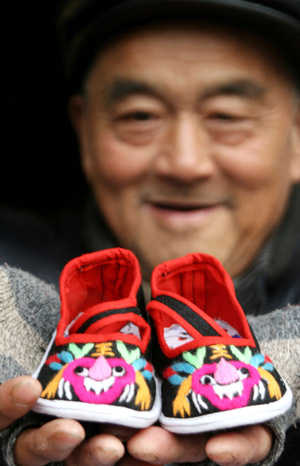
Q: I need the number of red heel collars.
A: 2